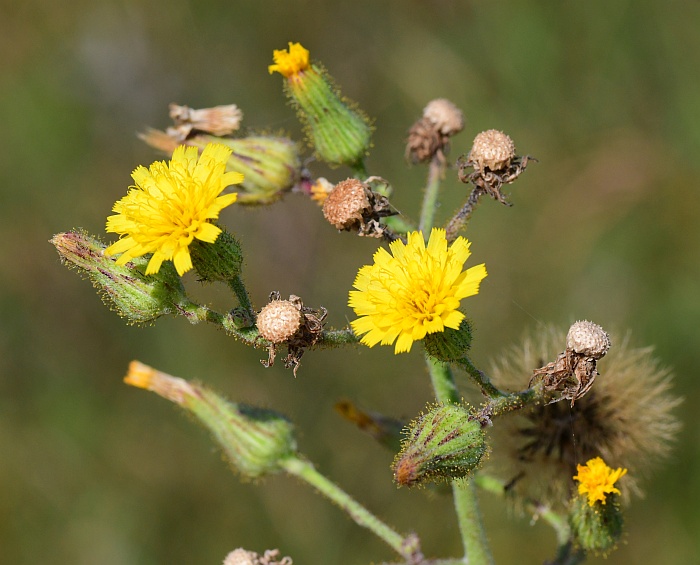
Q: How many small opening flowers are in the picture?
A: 2